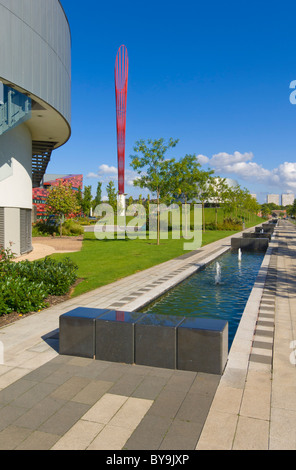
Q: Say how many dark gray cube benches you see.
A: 4